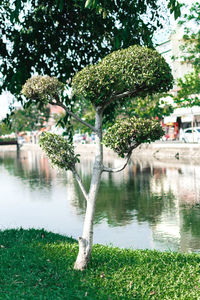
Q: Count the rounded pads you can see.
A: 4